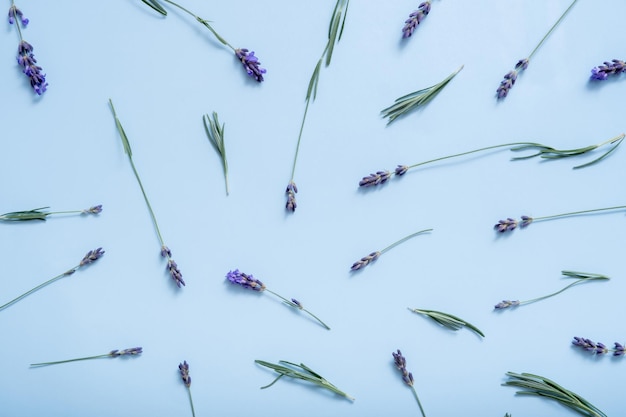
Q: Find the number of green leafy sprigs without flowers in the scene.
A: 5